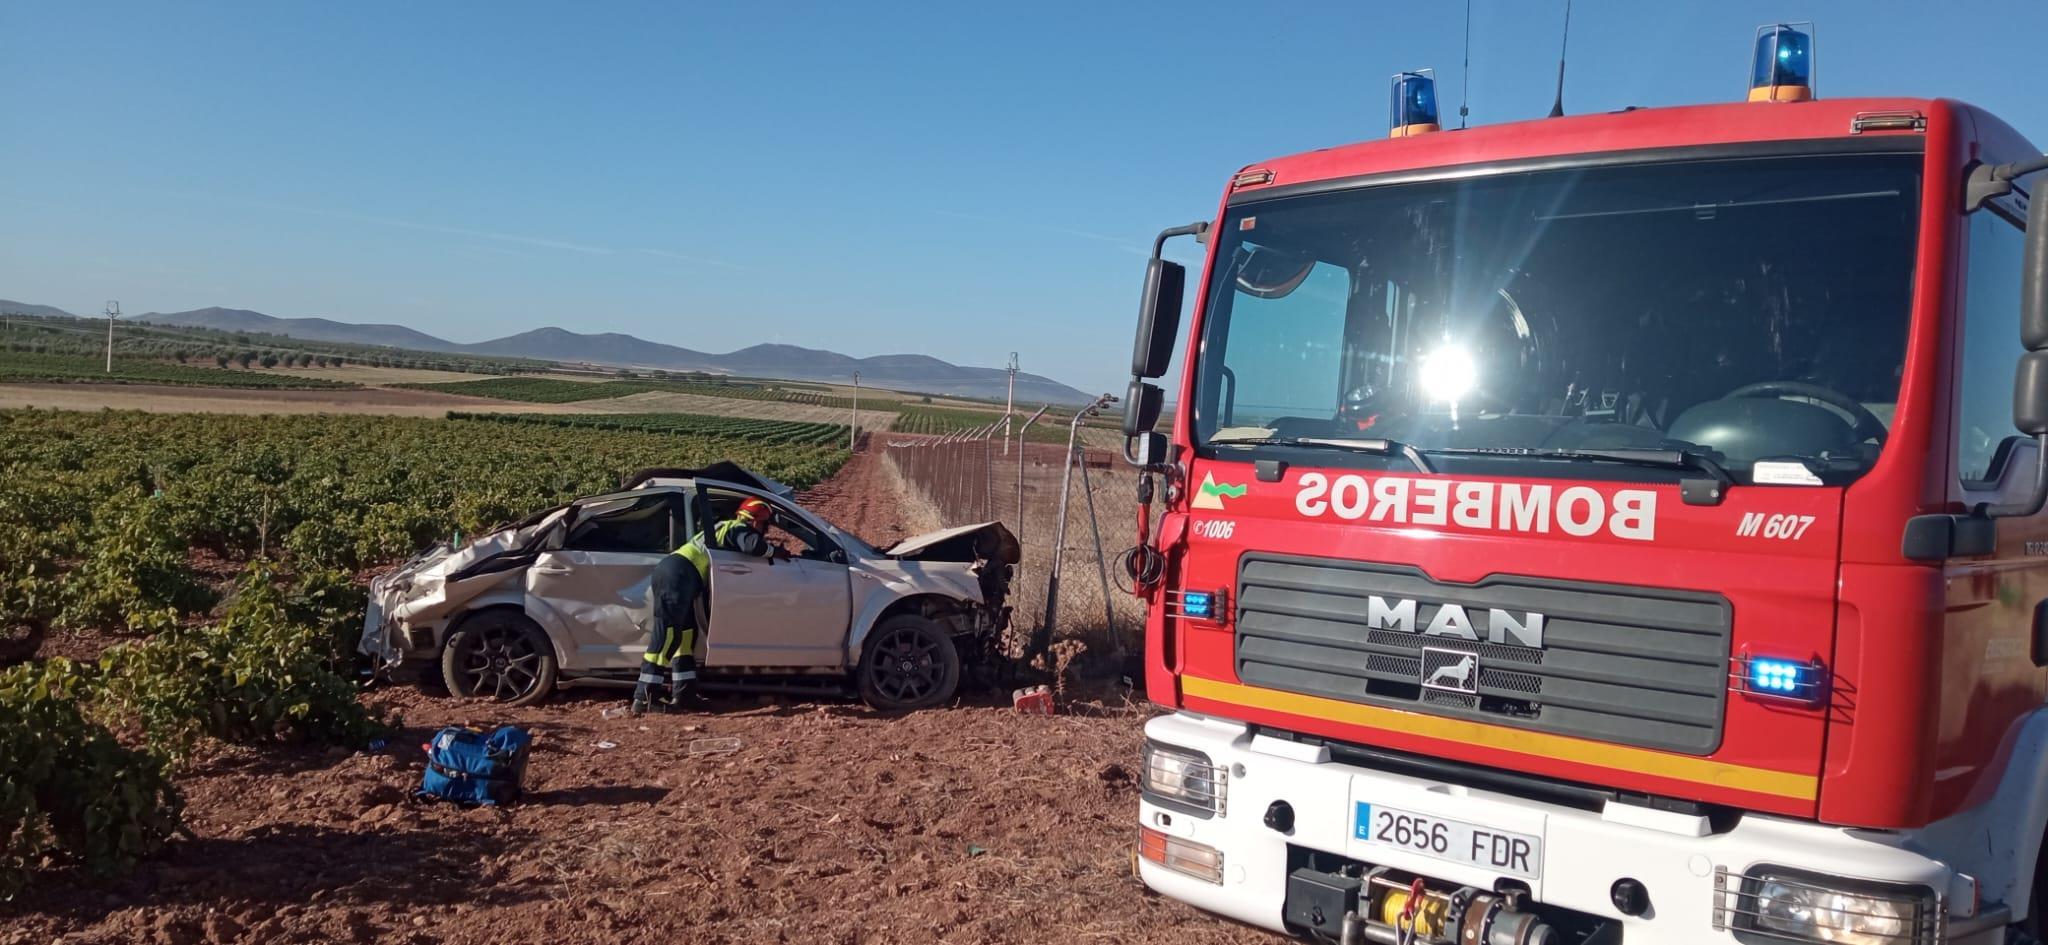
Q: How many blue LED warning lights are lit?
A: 2